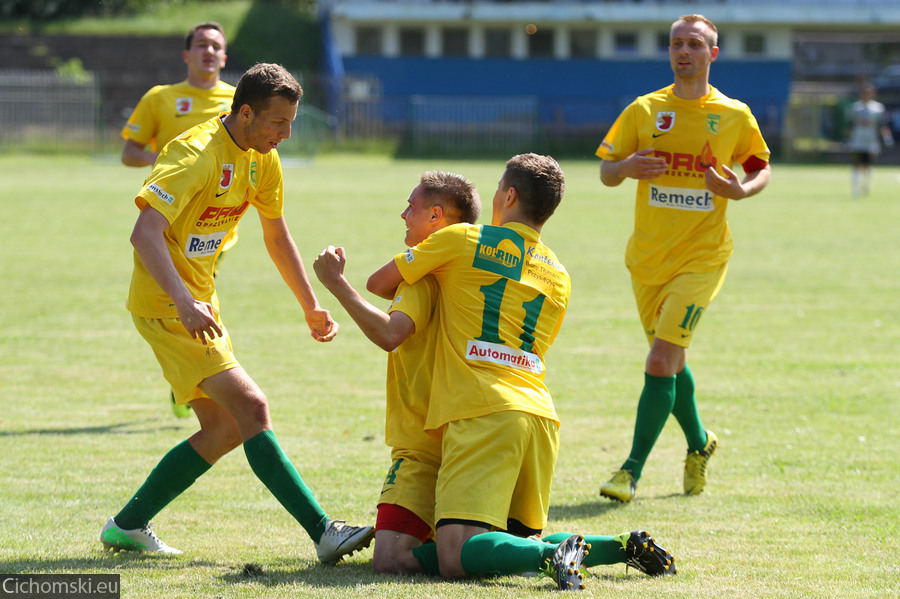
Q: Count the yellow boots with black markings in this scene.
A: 2